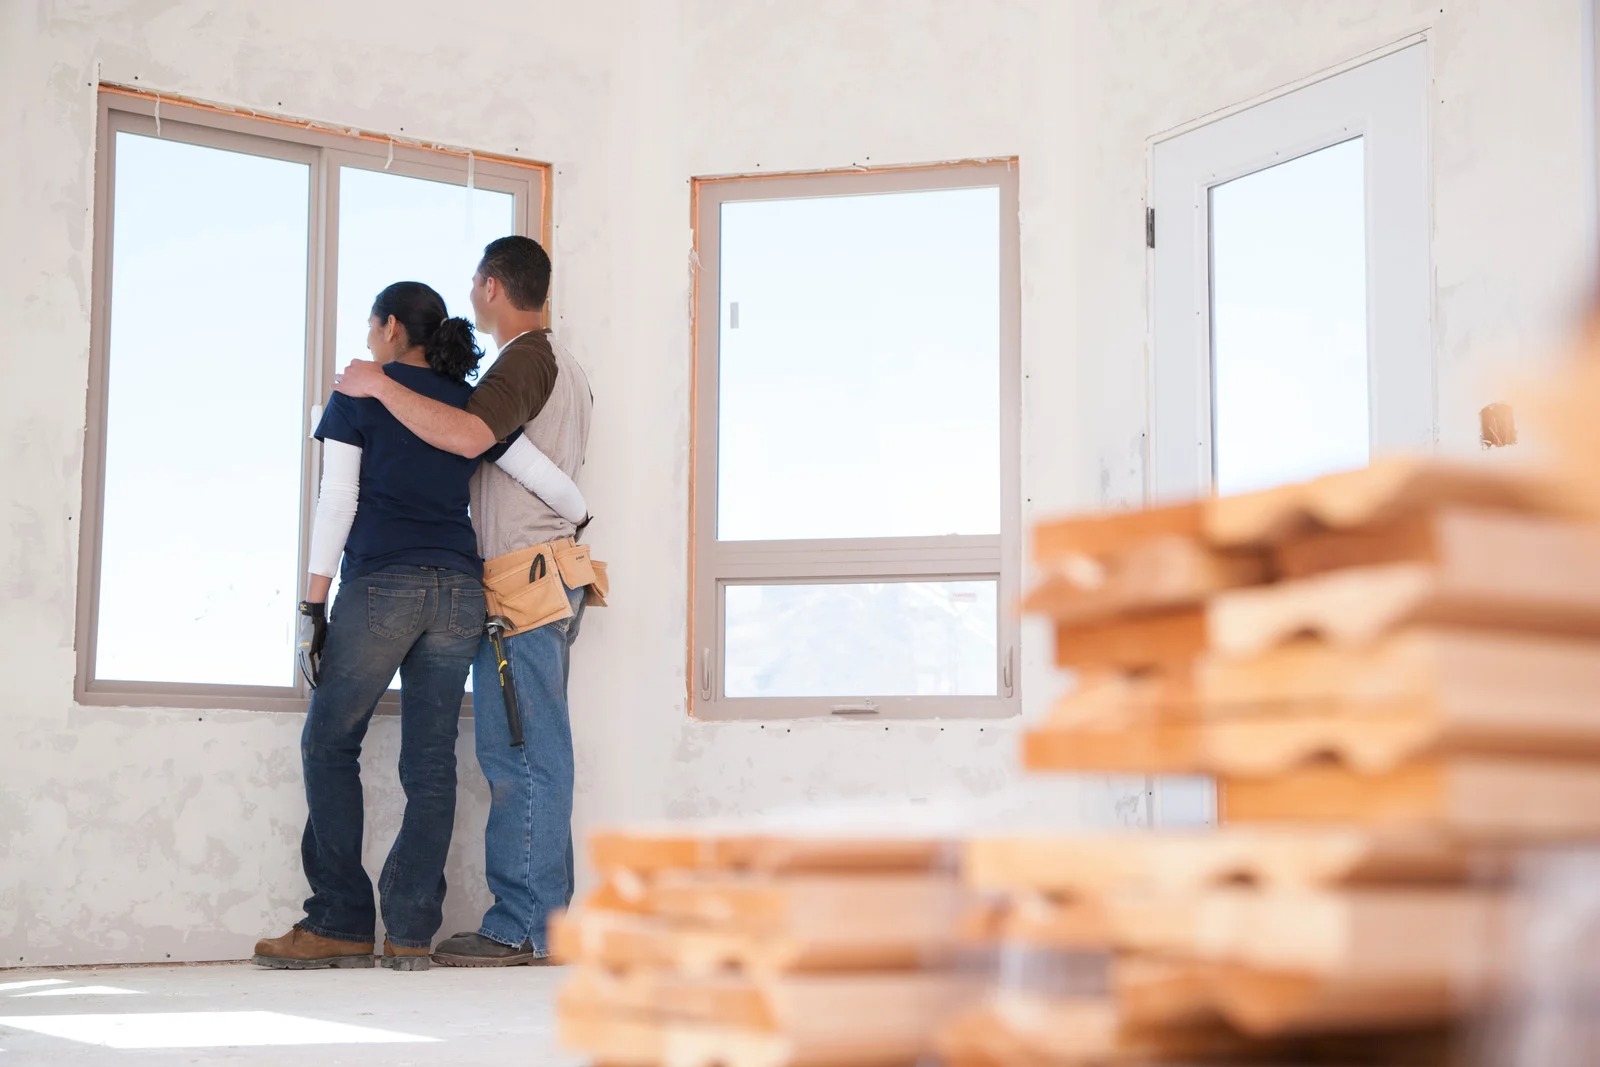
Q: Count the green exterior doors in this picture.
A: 0